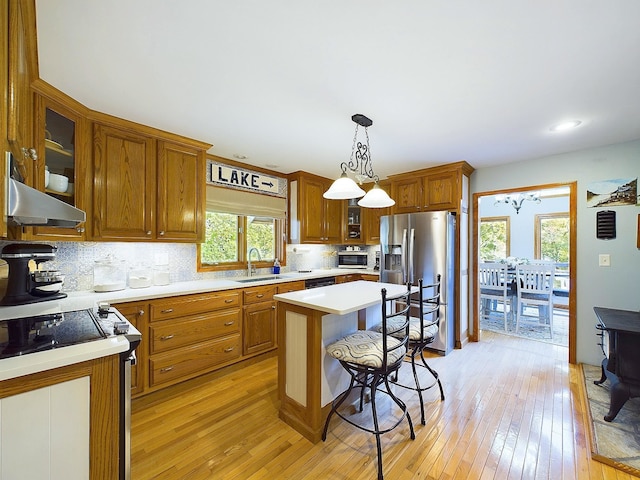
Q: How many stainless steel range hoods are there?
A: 1